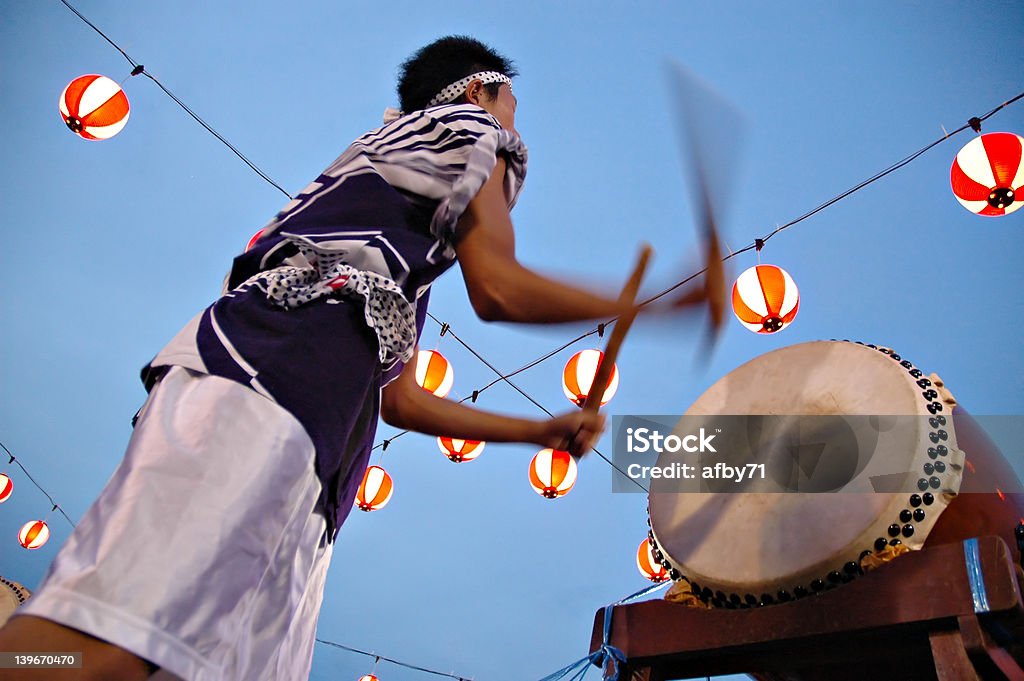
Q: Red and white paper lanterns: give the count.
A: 13